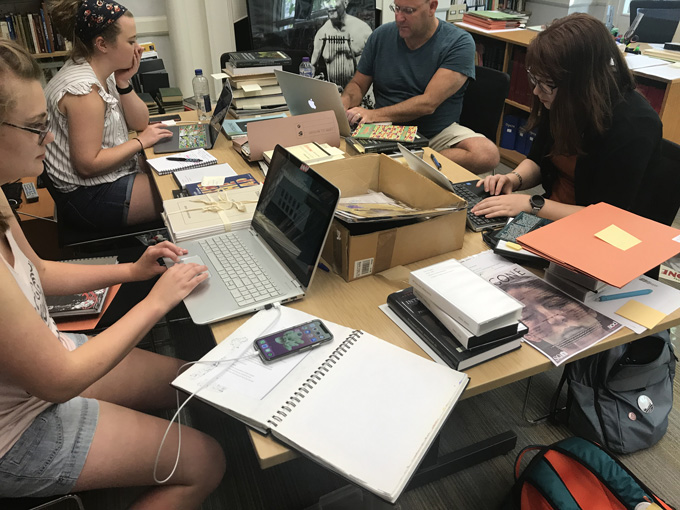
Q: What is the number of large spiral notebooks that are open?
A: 1